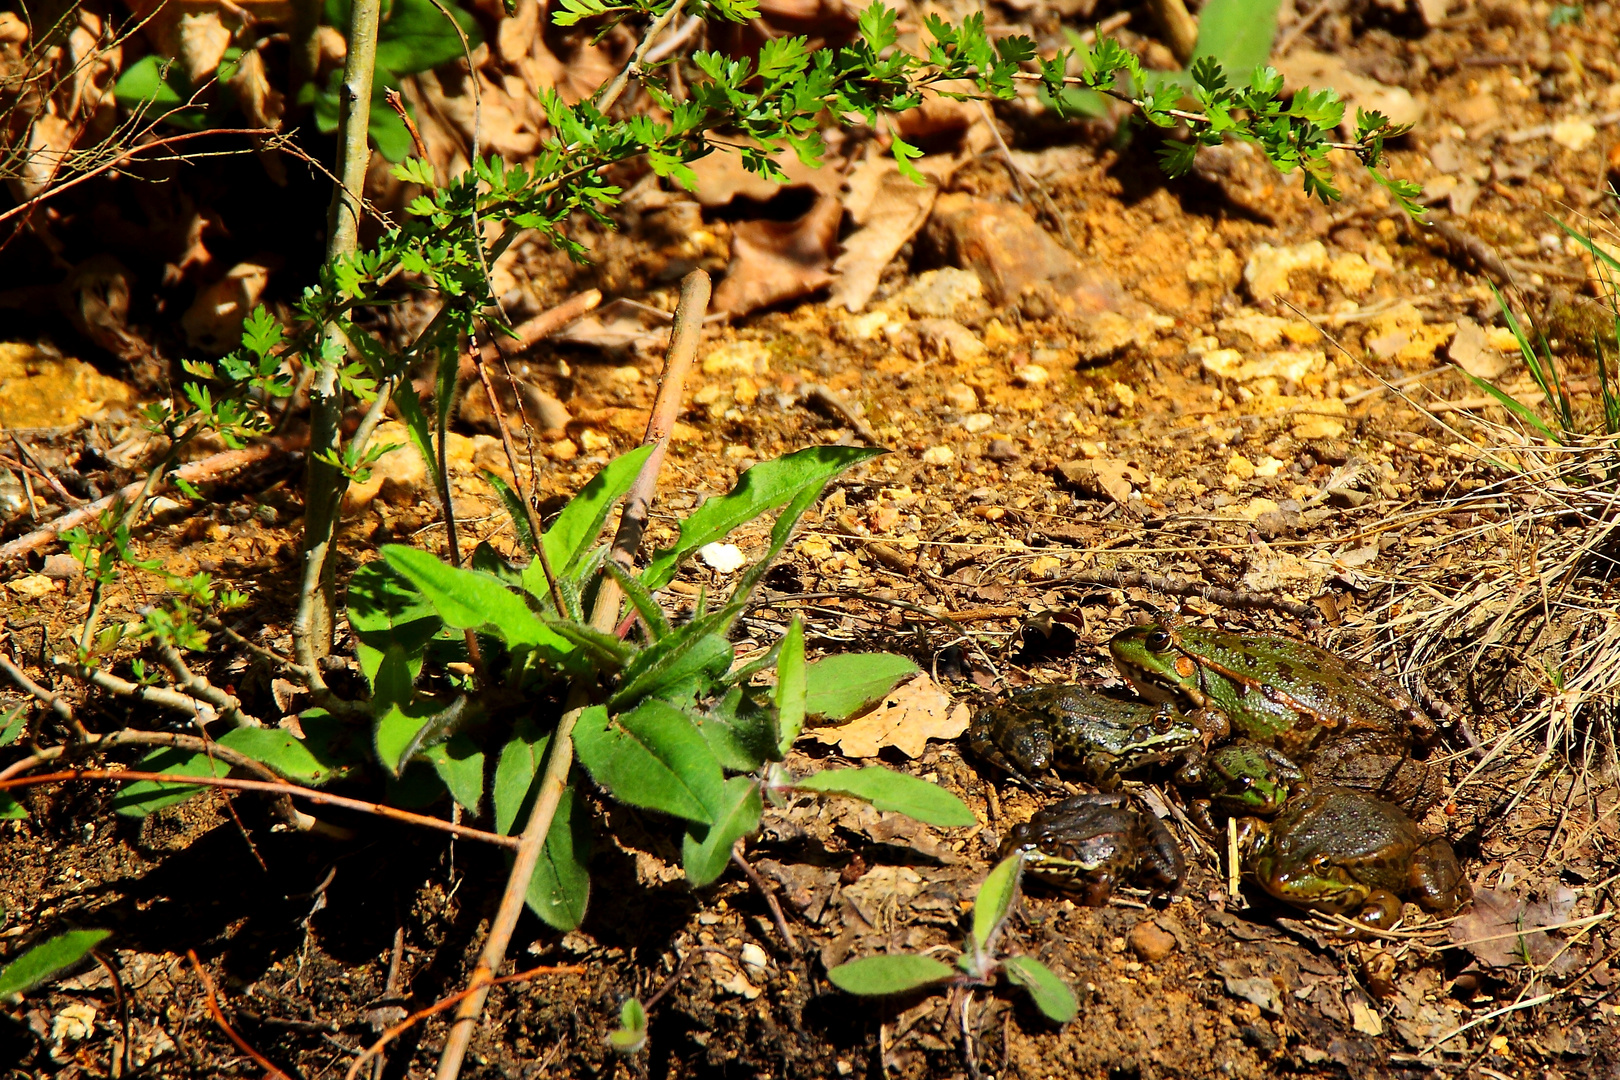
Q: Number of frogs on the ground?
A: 5